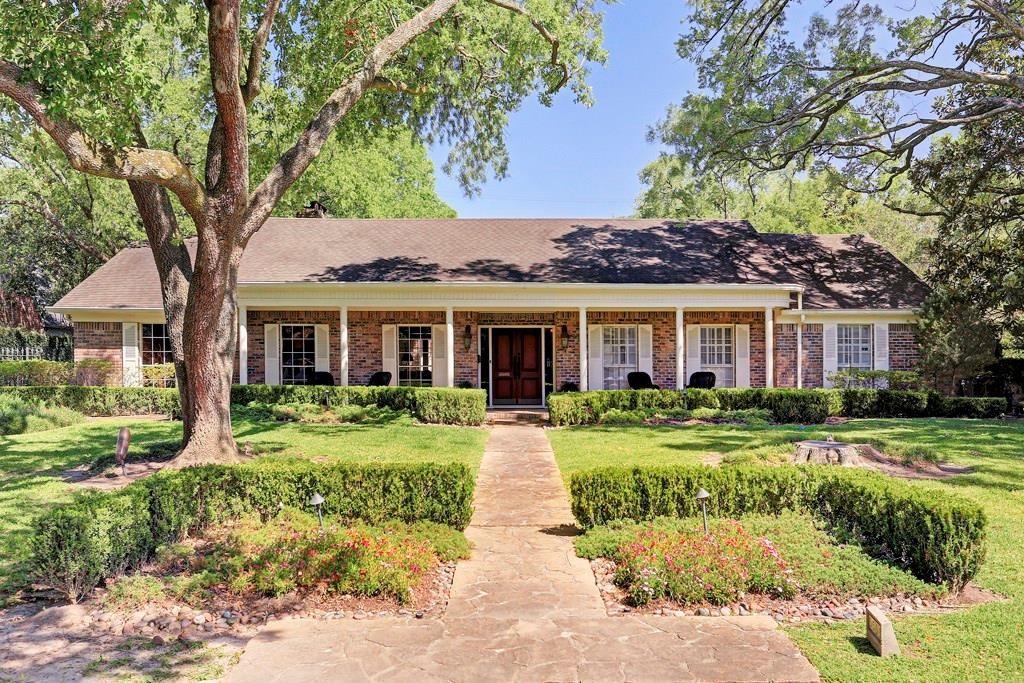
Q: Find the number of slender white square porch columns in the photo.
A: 6